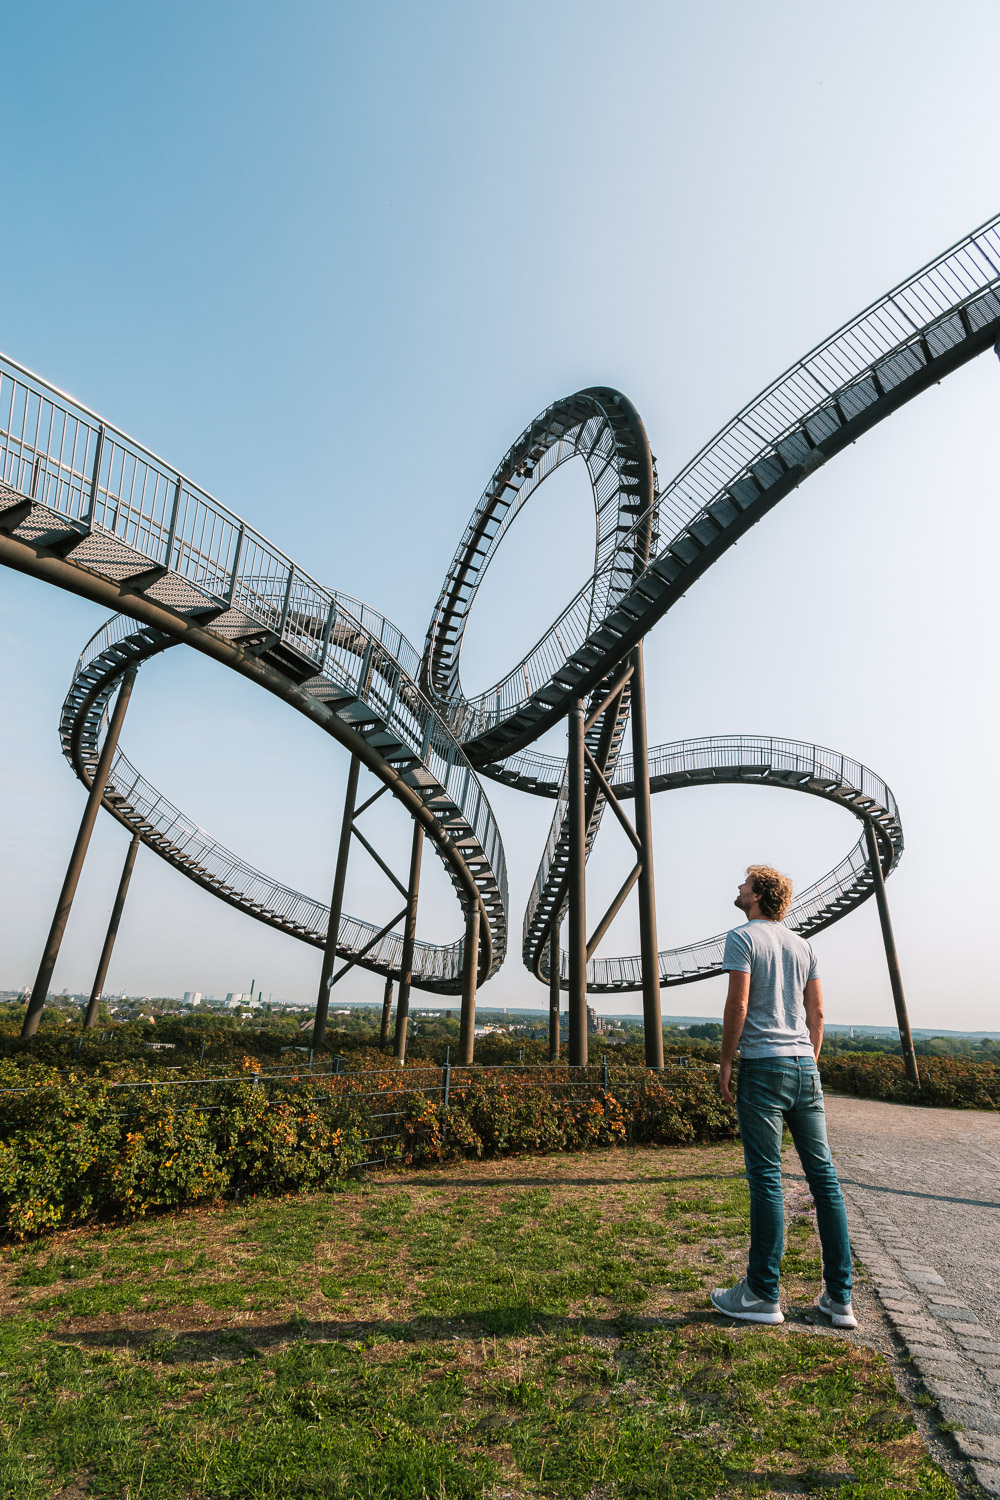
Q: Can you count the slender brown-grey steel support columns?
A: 10